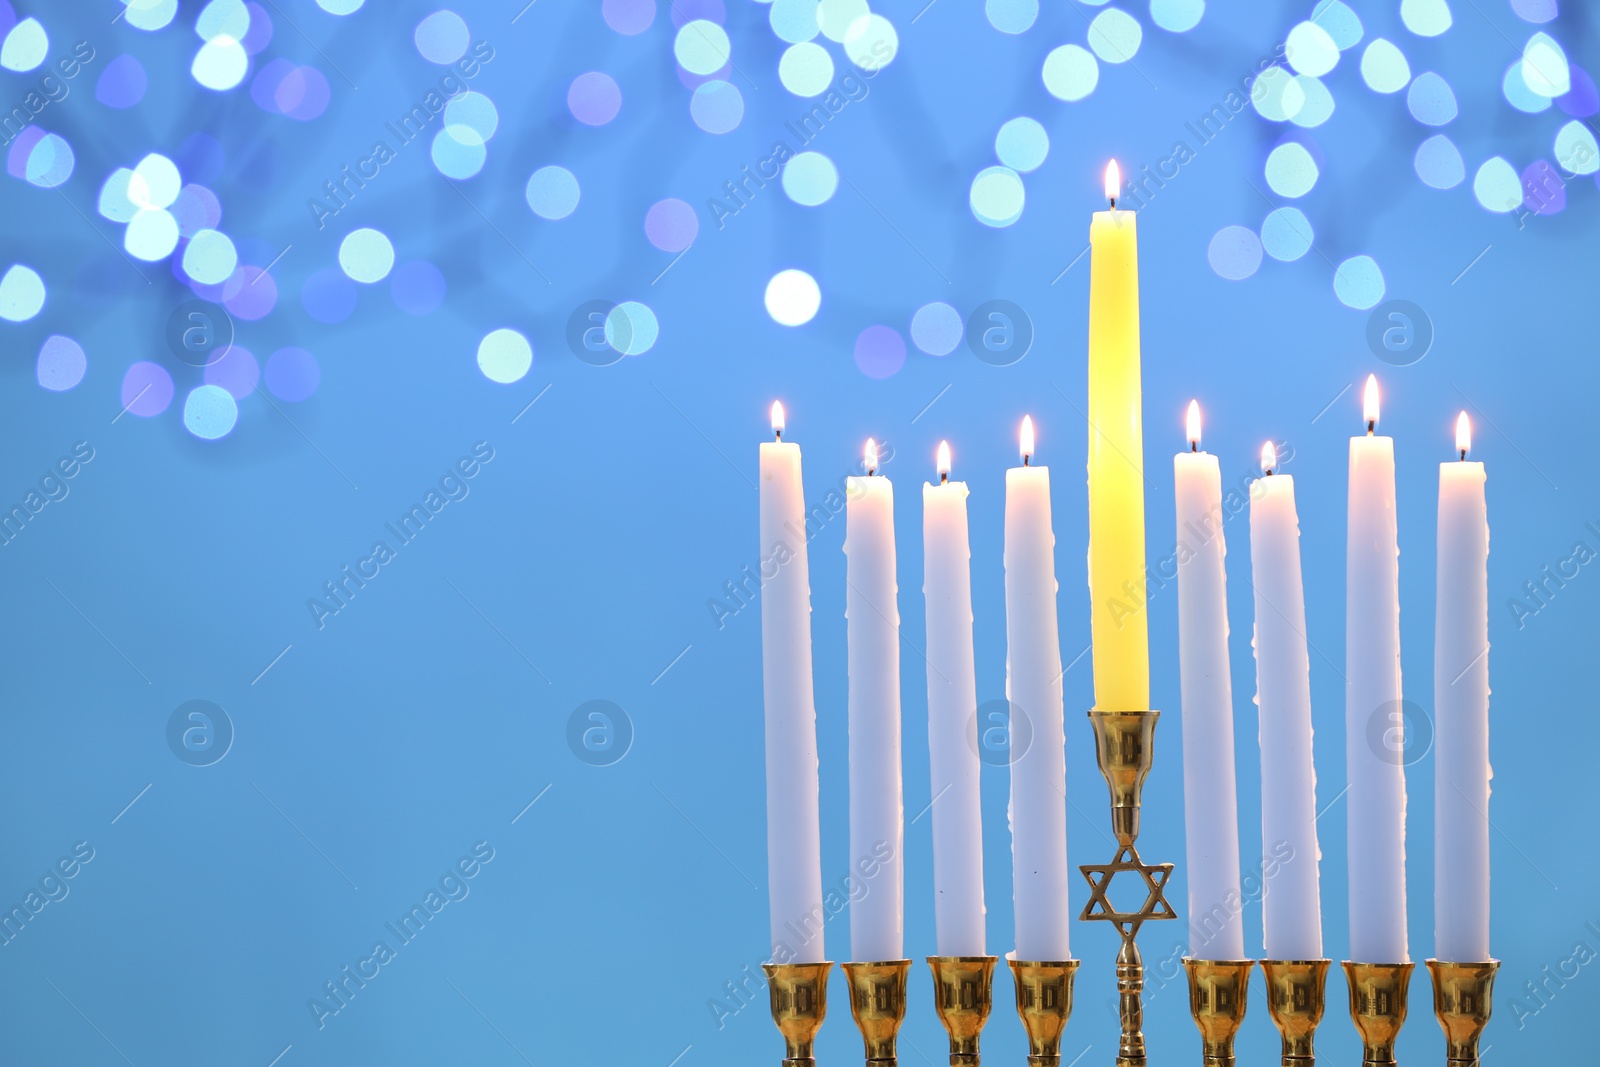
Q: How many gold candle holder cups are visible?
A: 9